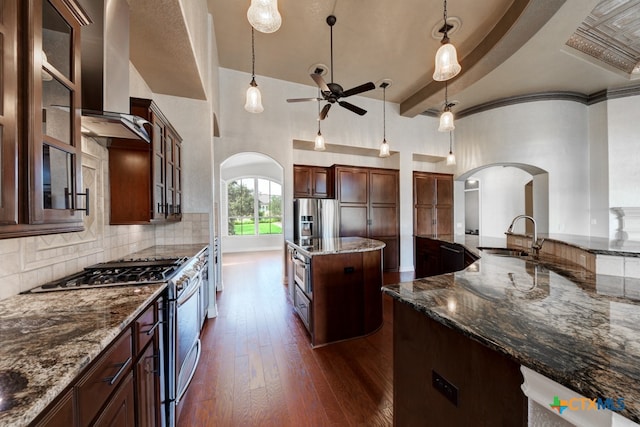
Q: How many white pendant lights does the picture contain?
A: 7